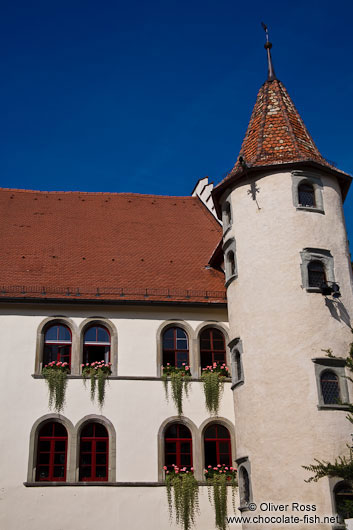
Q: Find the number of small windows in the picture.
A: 8